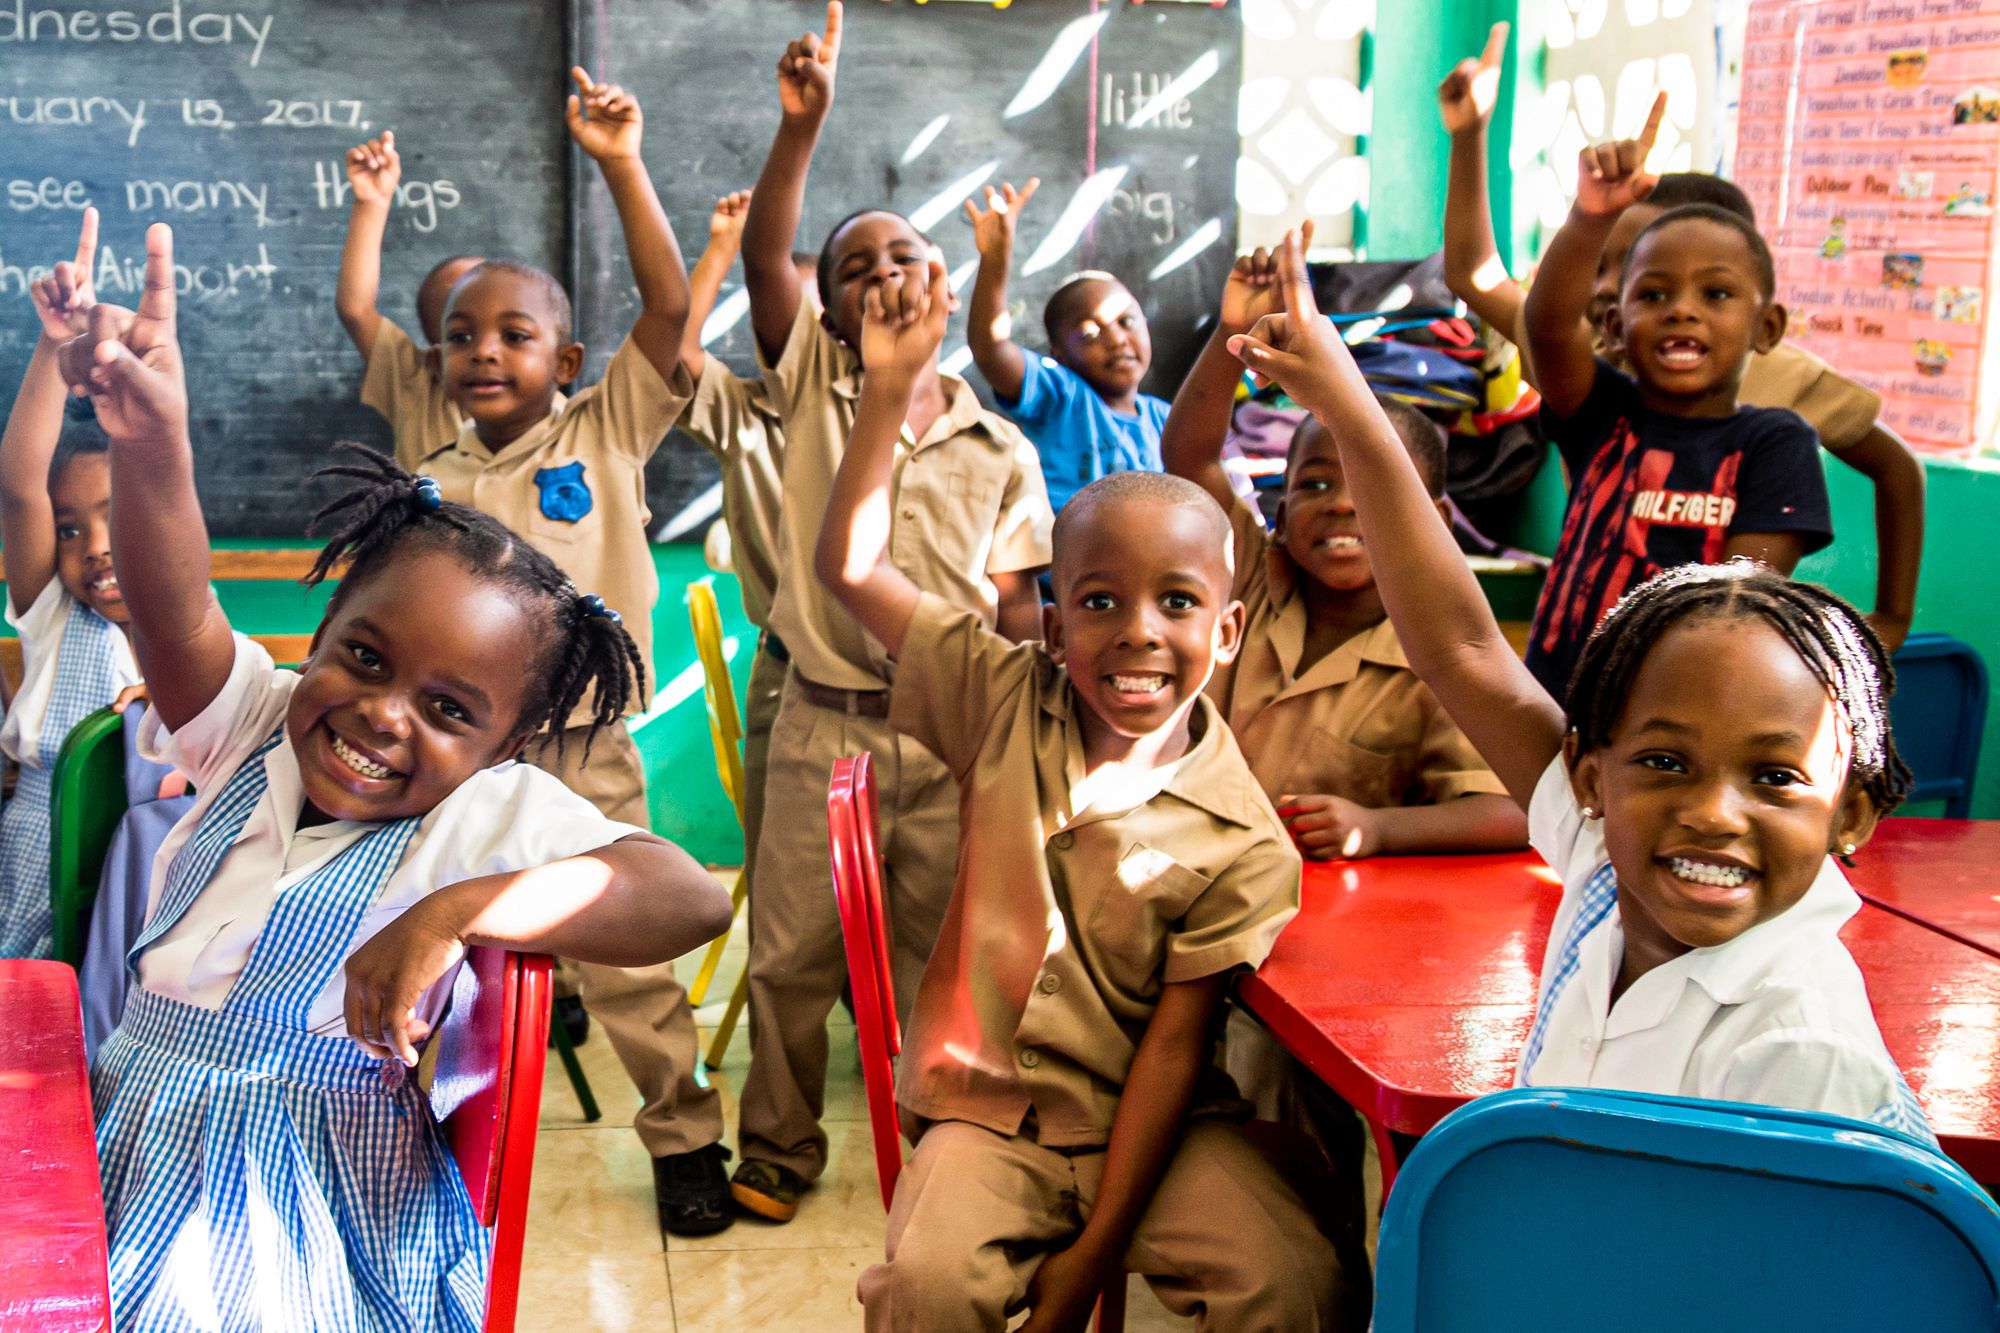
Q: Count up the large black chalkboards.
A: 2